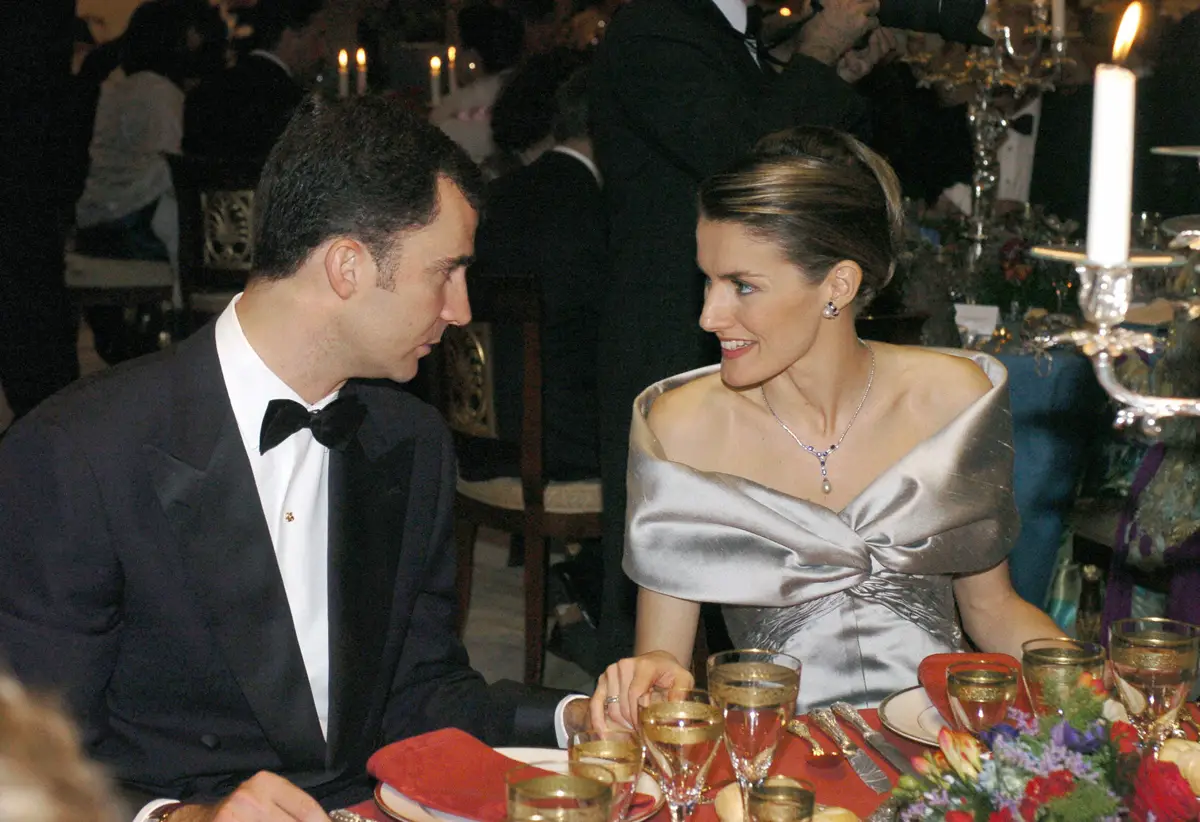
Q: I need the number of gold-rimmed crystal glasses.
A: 8